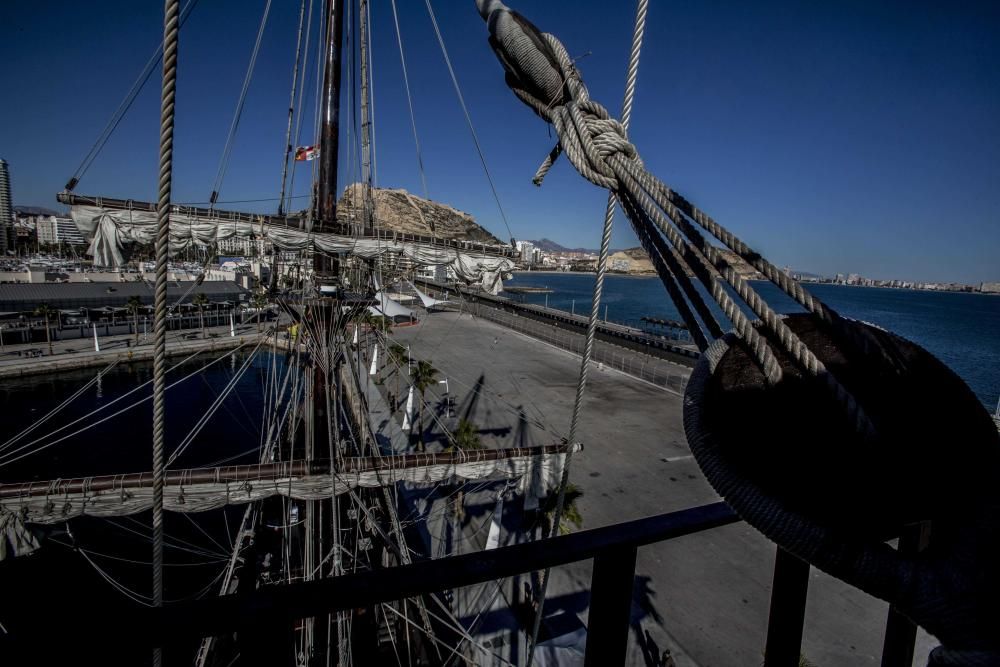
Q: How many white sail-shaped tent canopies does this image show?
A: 2